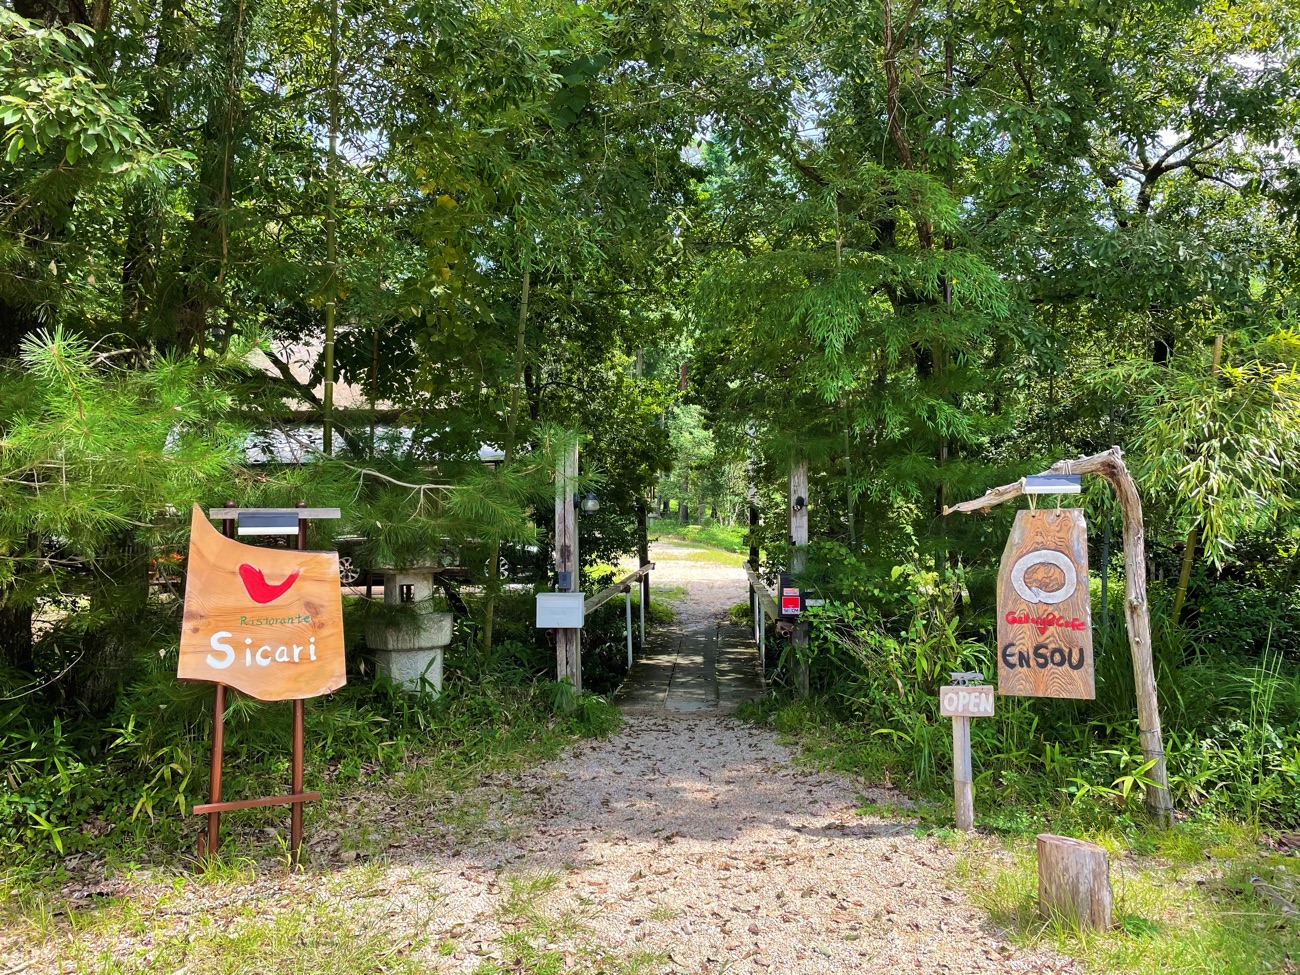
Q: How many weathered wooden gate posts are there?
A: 2